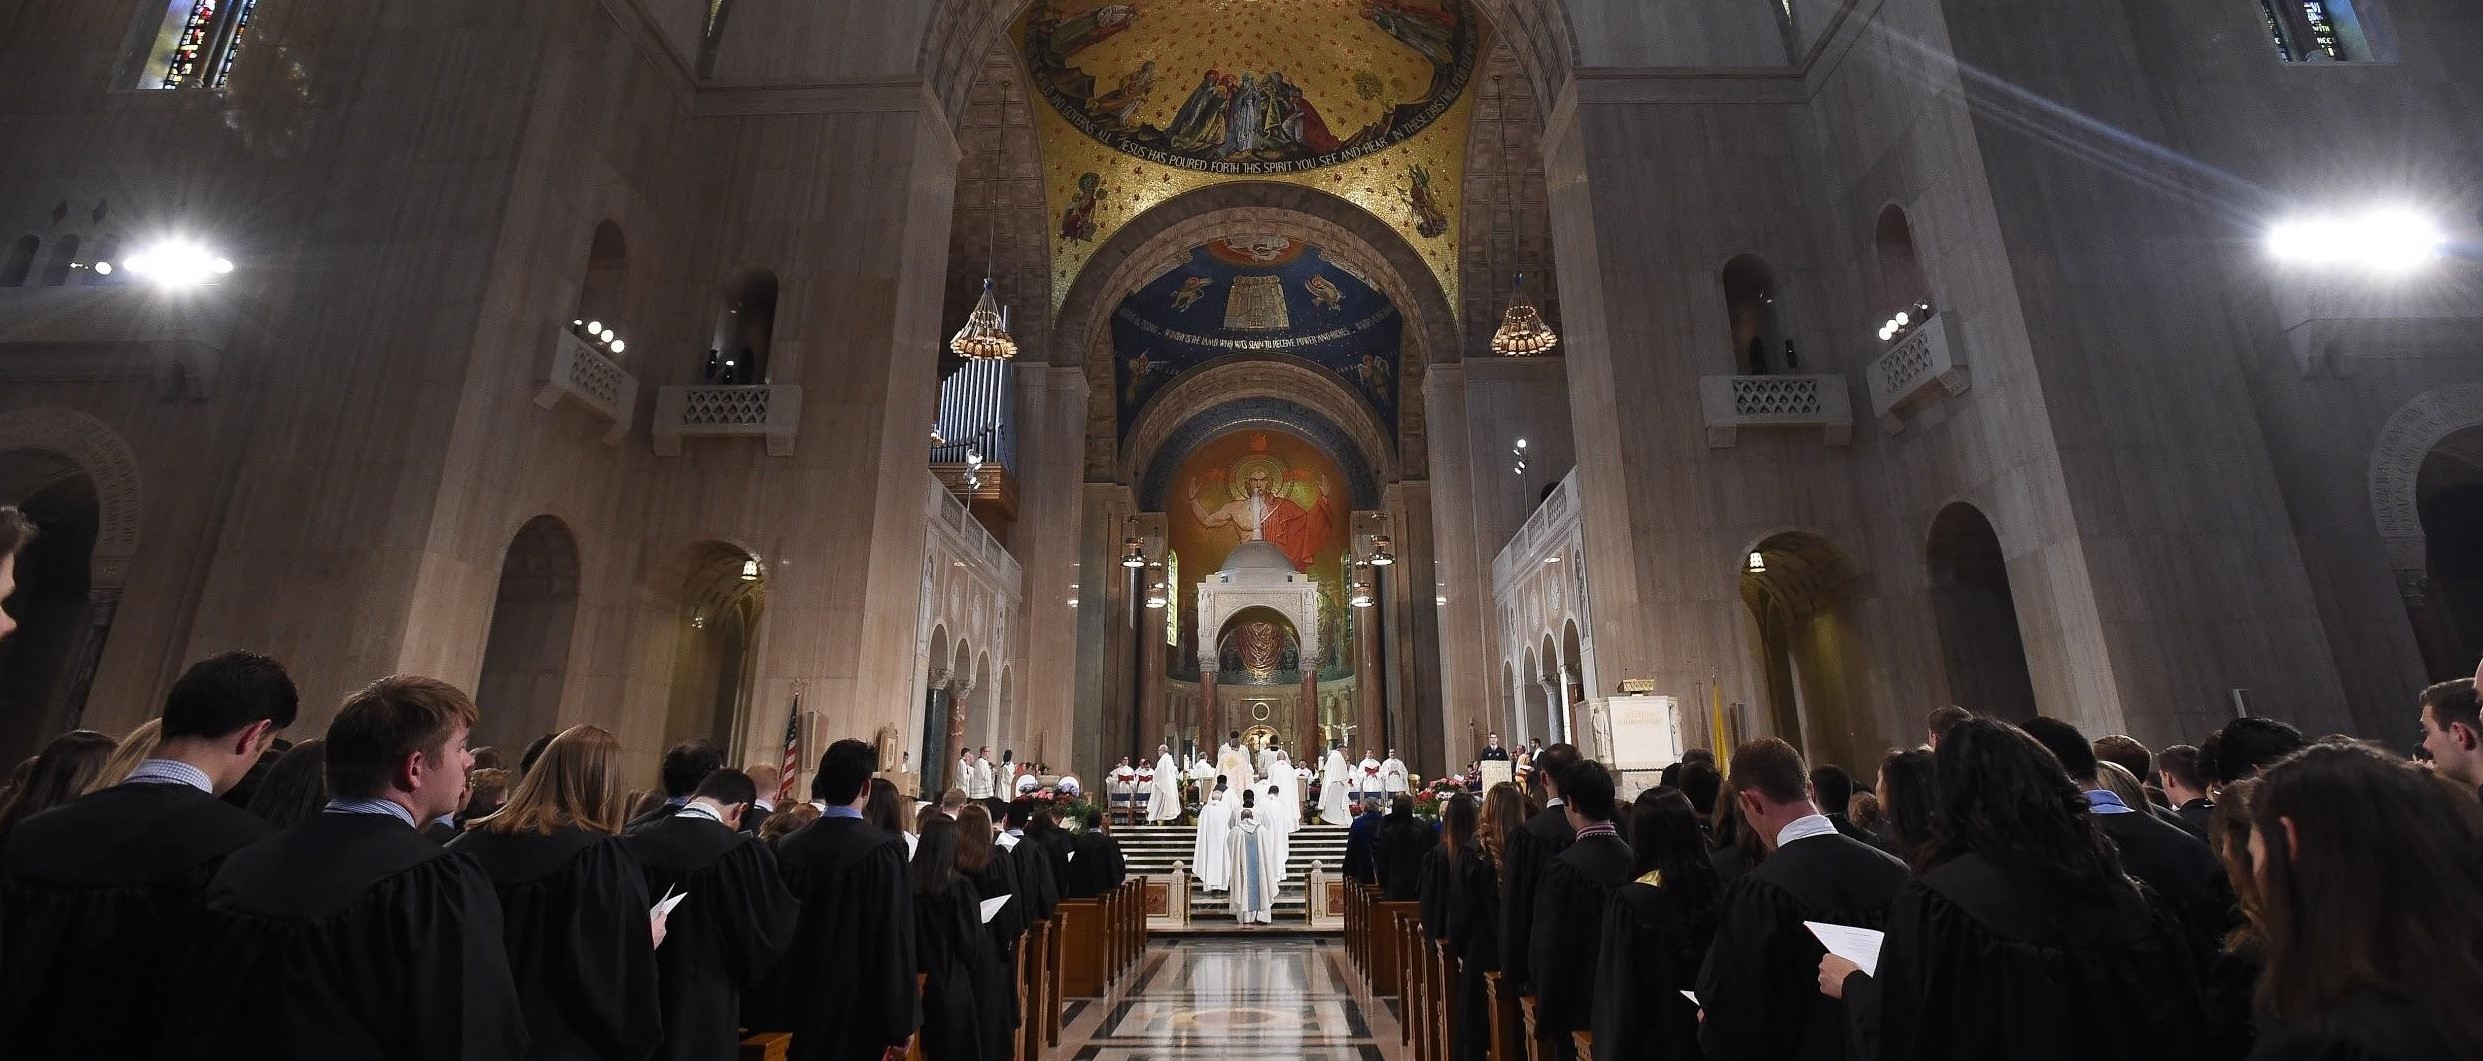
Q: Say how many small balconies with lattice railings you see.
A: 4